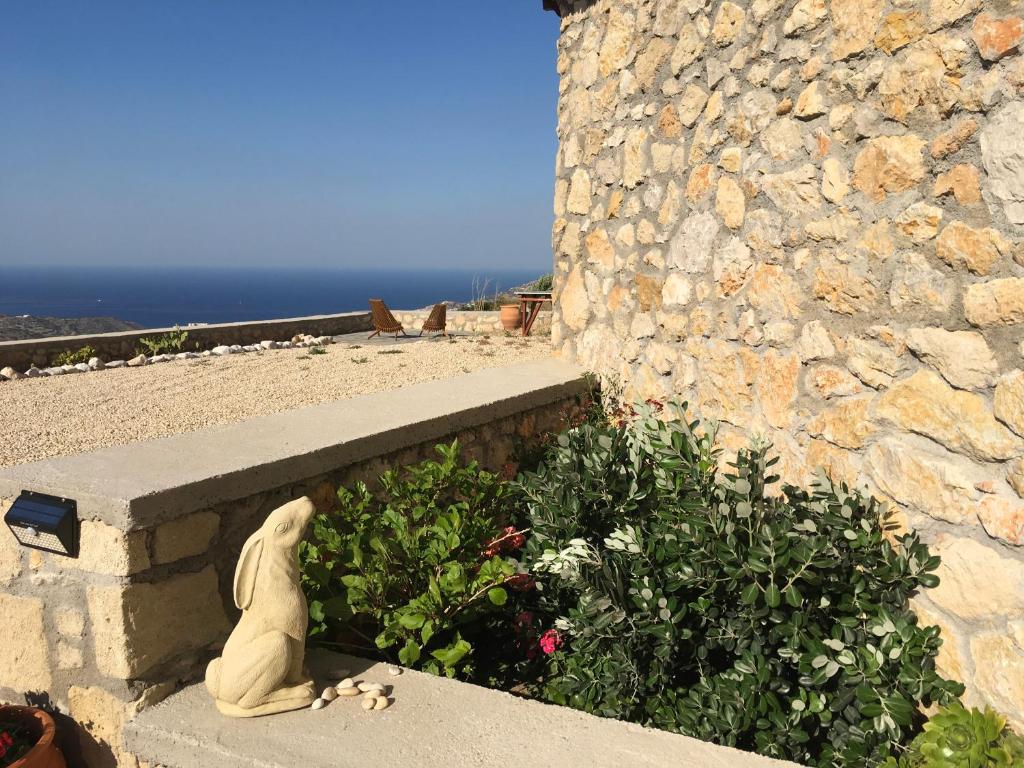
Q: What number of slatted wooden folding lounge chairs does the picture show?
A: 2